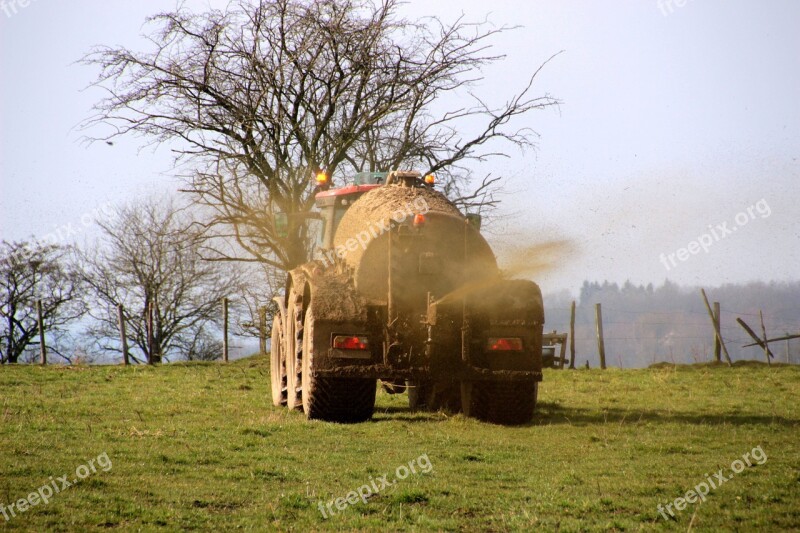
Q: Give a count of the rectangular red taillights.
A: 2